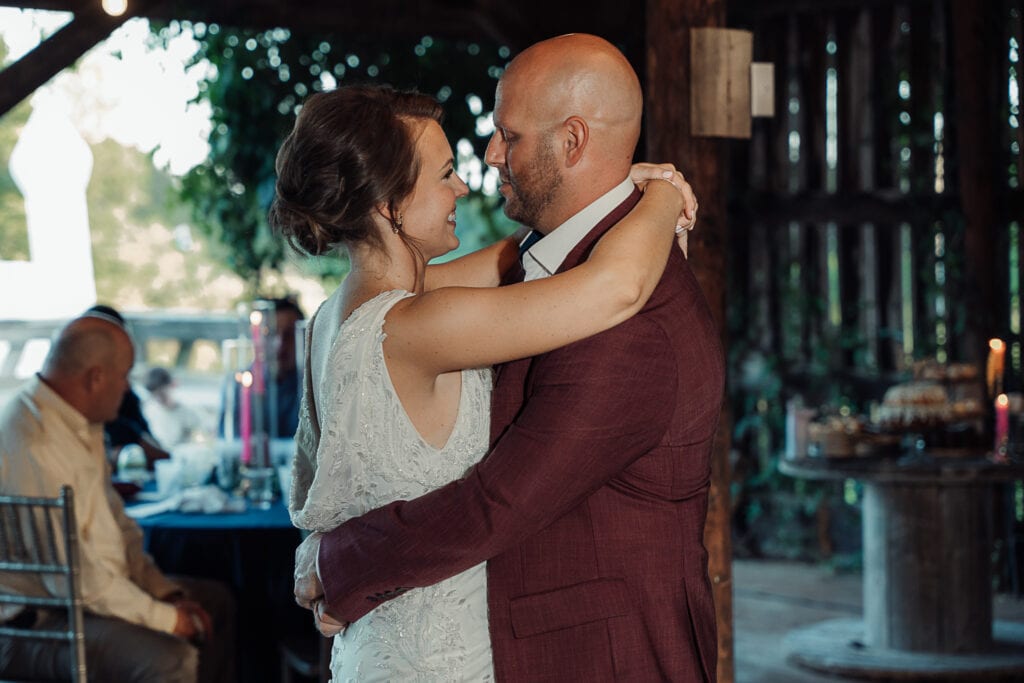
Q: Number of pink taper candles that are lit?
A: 3